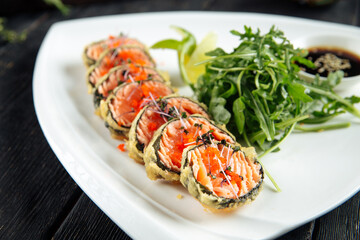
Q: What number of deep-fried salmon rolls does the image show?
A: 7